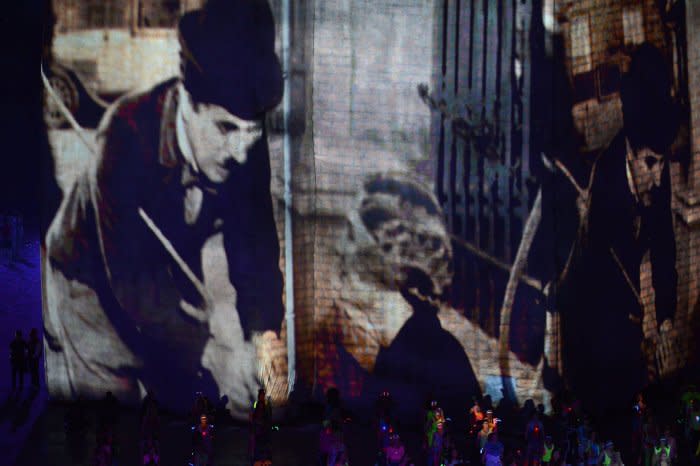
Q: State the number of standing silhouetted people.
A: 2